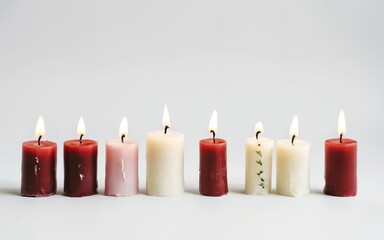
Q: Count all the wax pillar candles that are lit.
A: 8